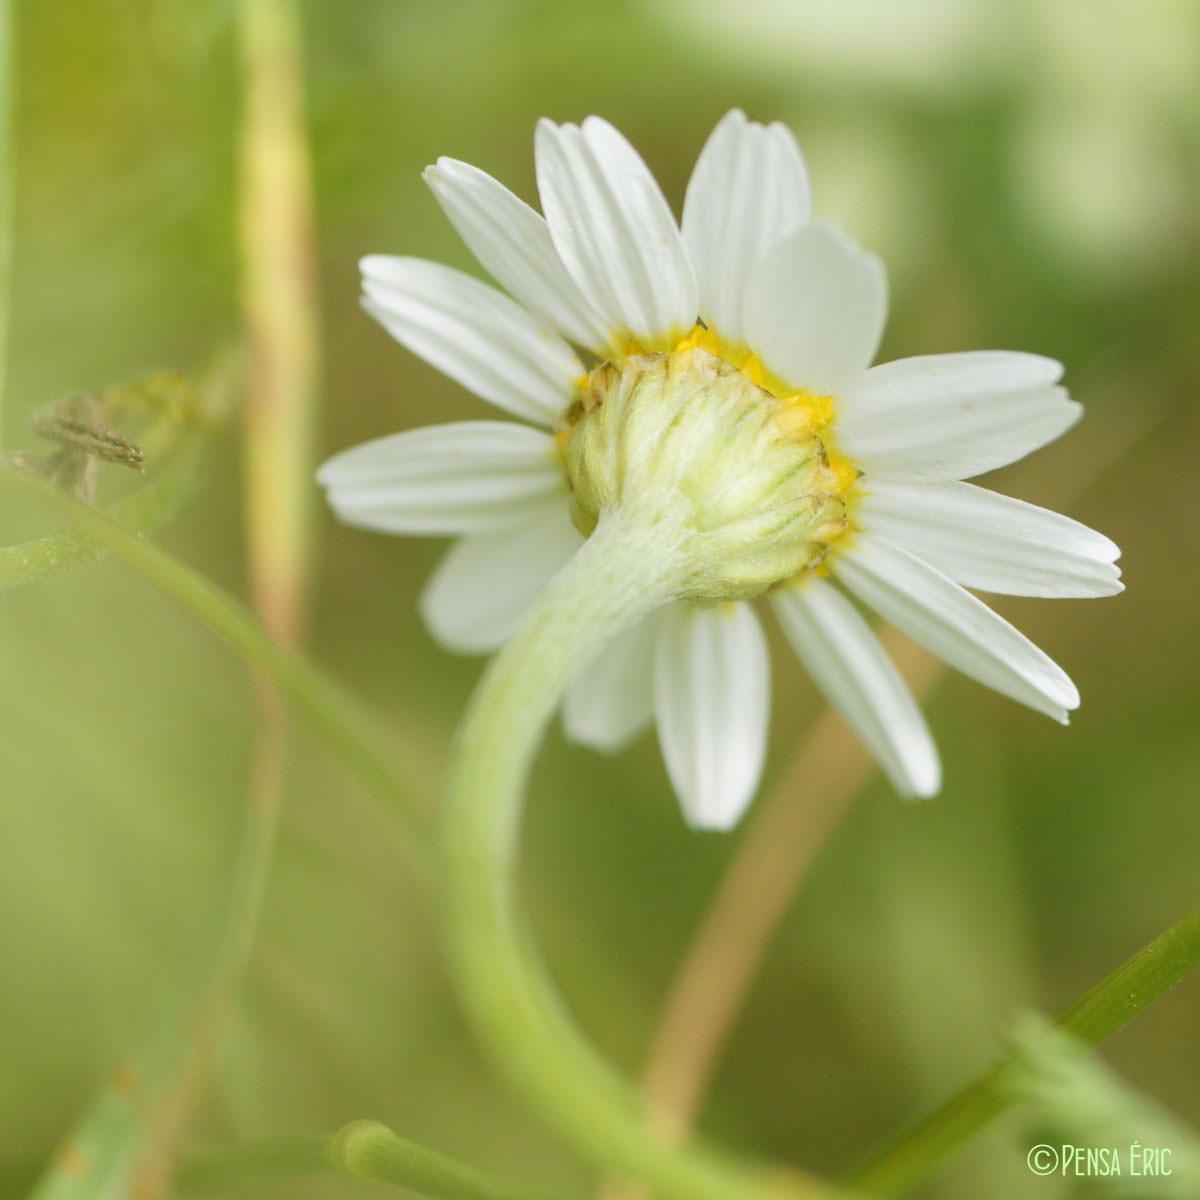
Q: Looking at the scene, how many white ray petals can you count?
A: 13